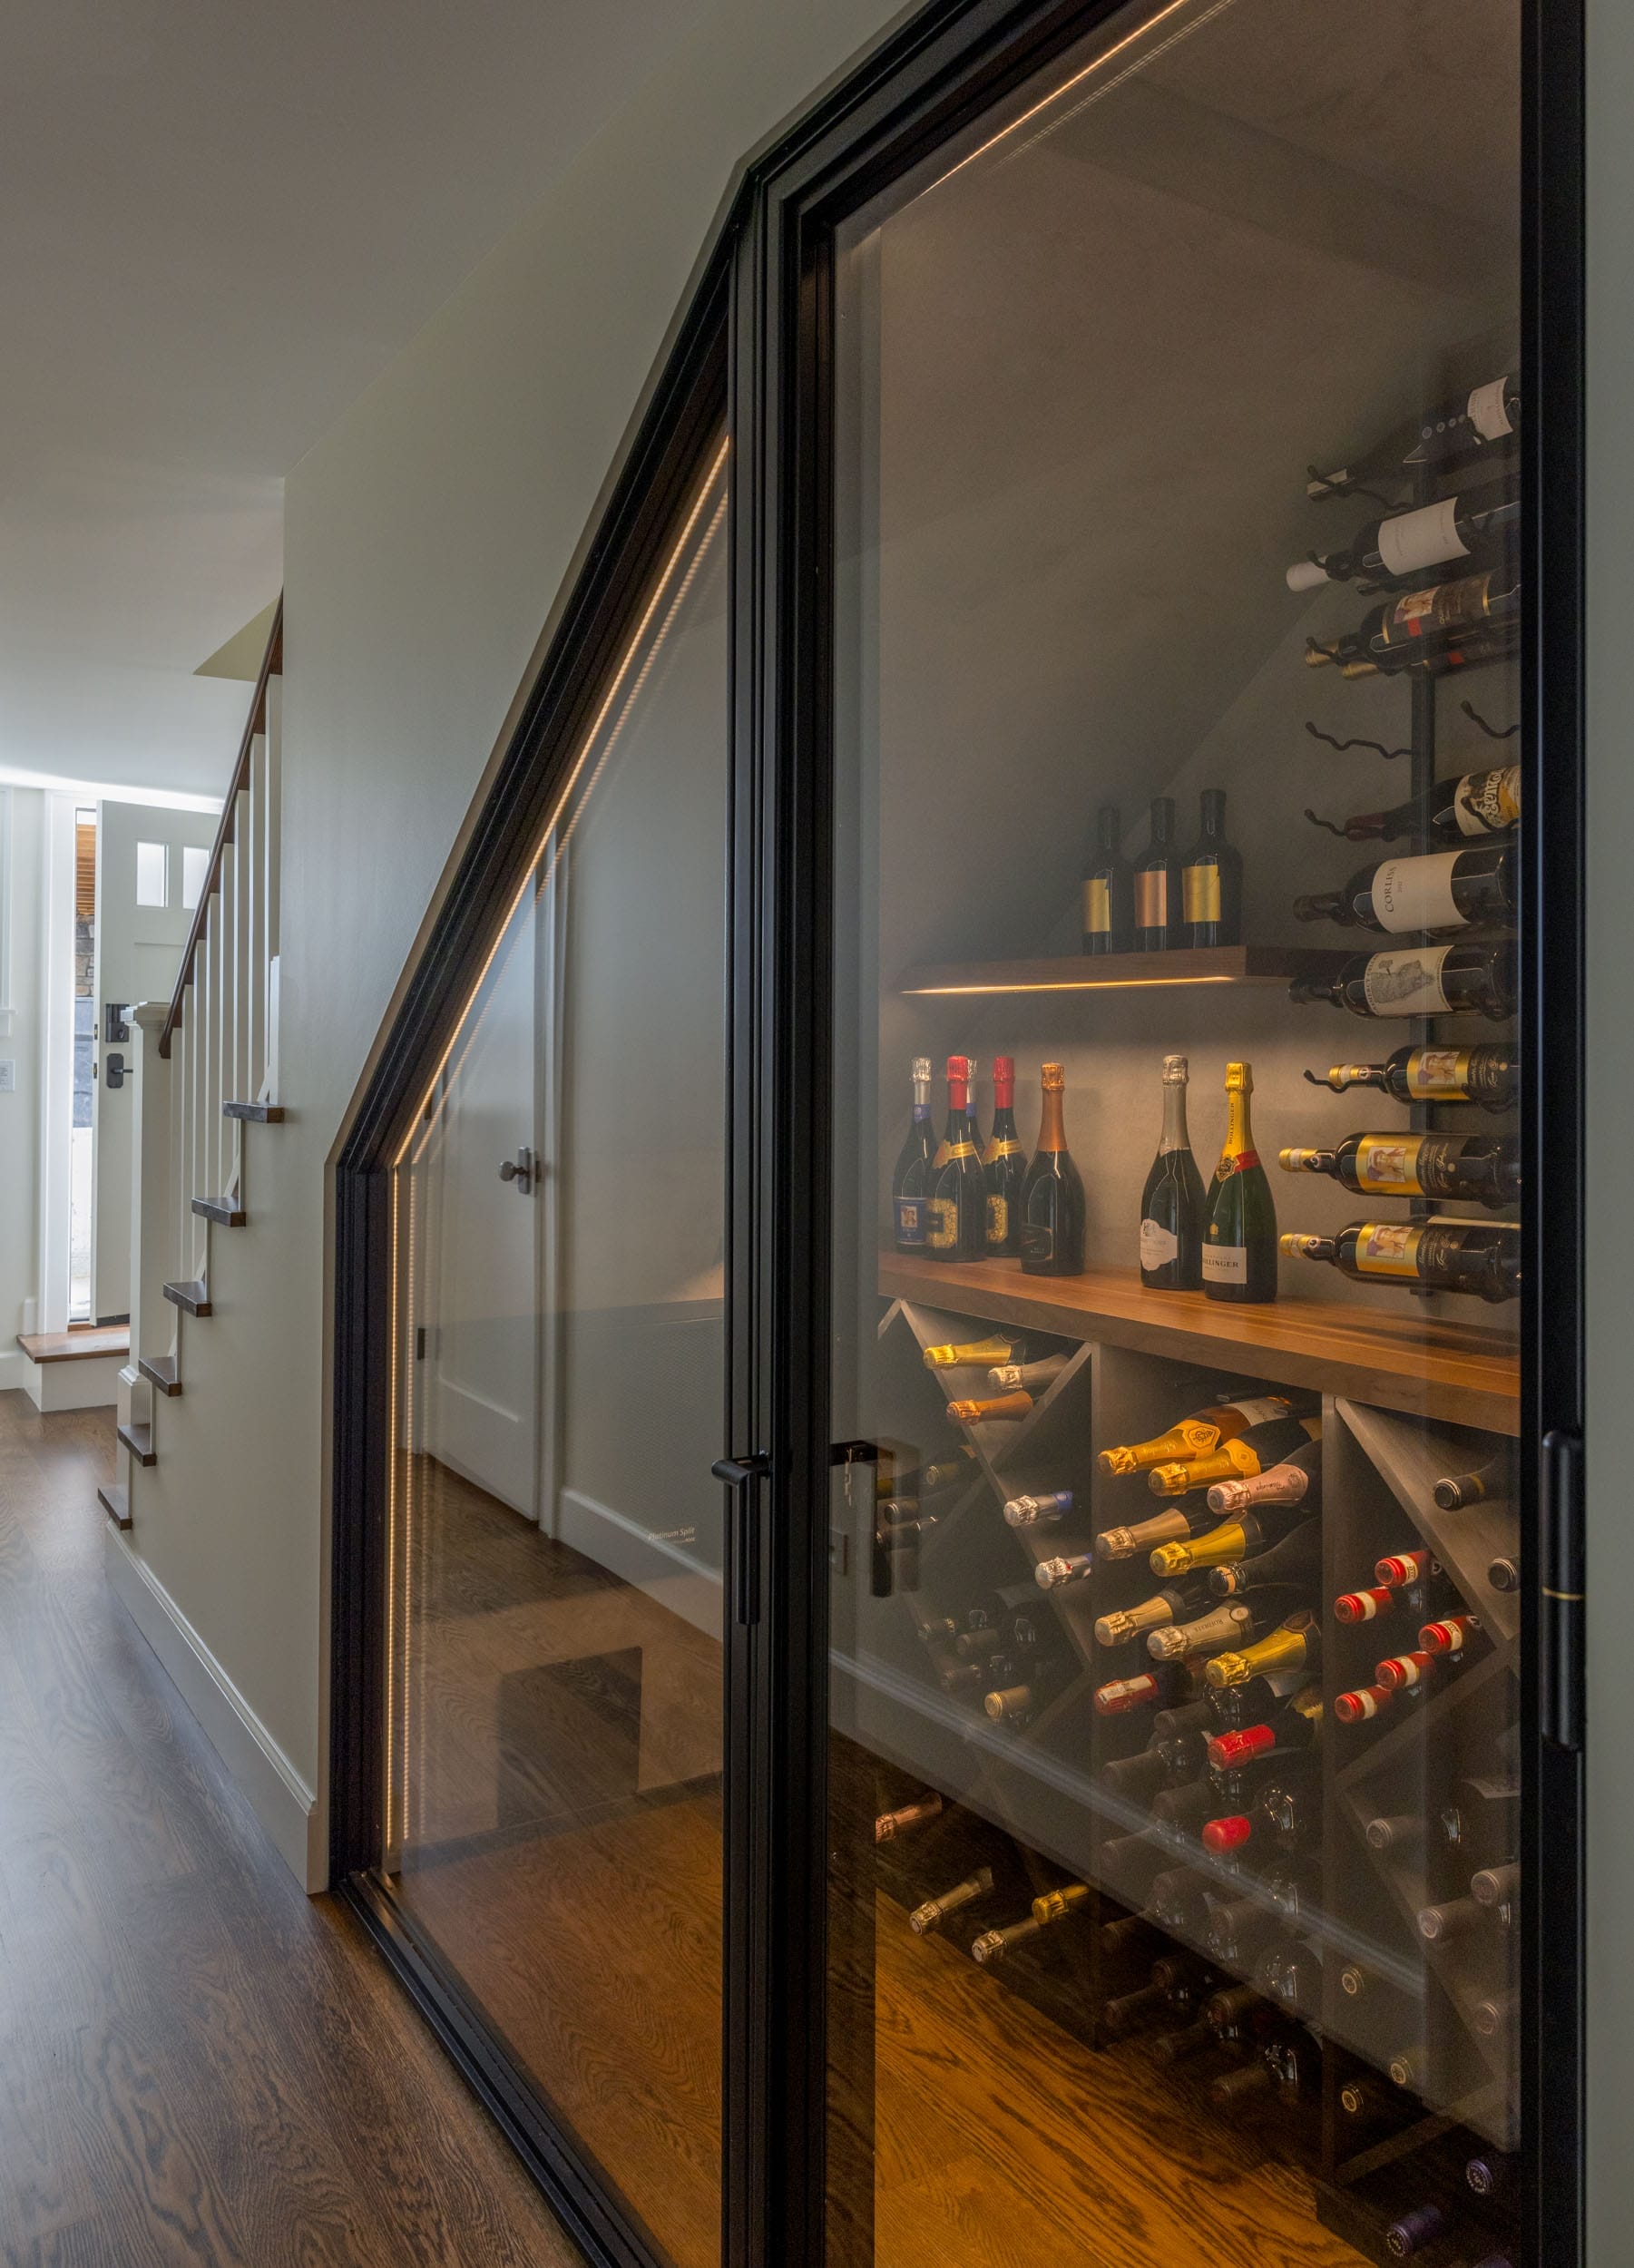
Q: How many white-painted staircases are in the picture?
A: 1